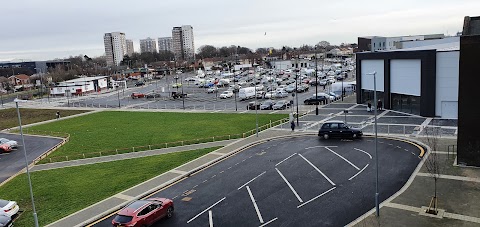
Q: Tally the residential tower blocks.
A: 5